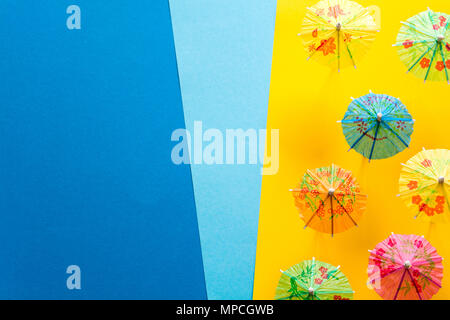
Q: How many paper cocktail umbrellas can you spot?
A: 7